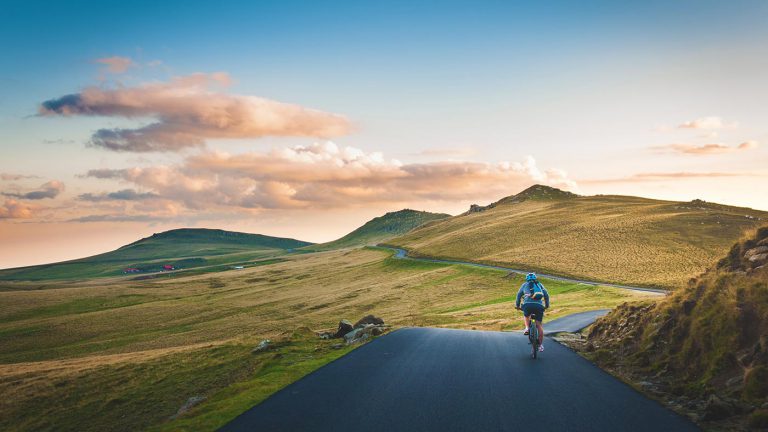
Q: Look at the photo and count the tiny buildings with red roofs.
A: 2